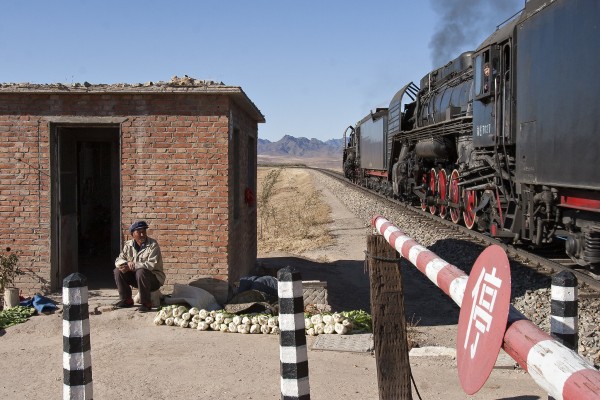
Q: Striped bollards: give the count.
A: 3